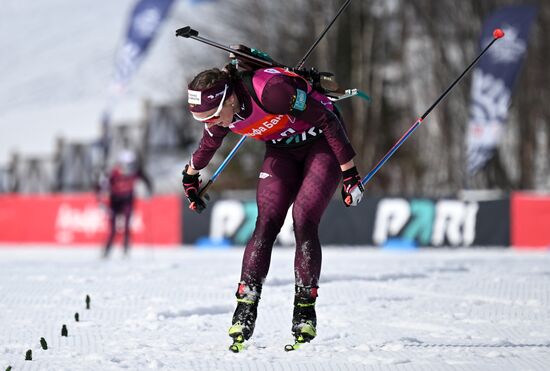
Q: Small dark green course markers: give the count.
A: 6